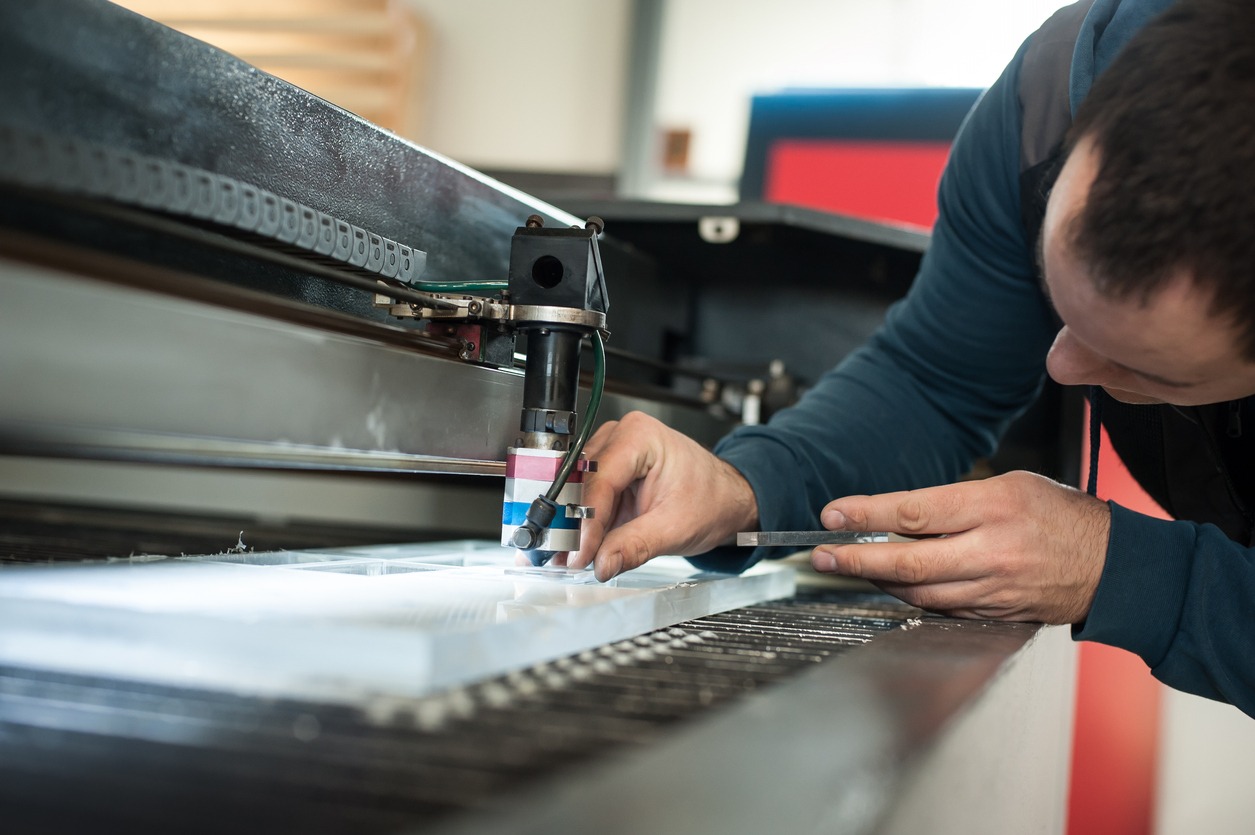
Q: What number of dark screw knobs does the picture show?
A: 2